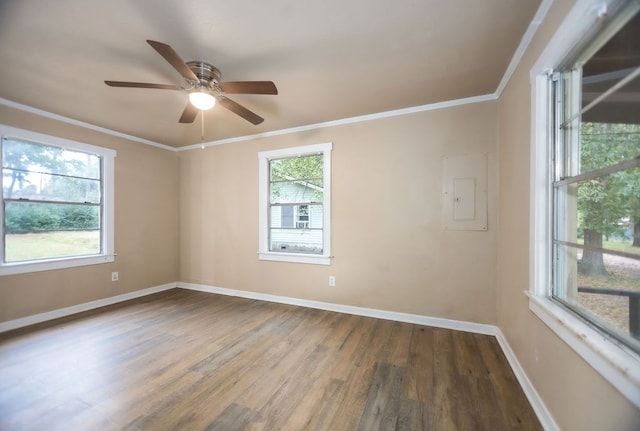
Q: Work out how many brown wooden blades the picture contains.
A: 5